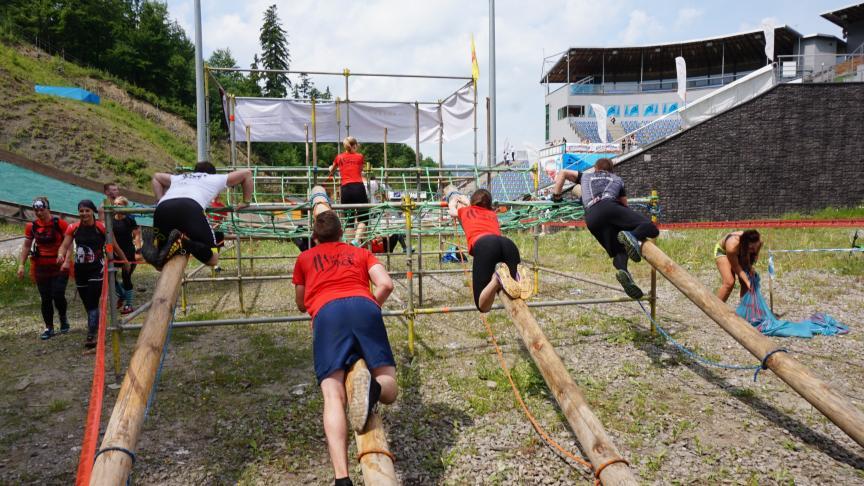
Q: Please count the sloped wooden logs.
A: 4